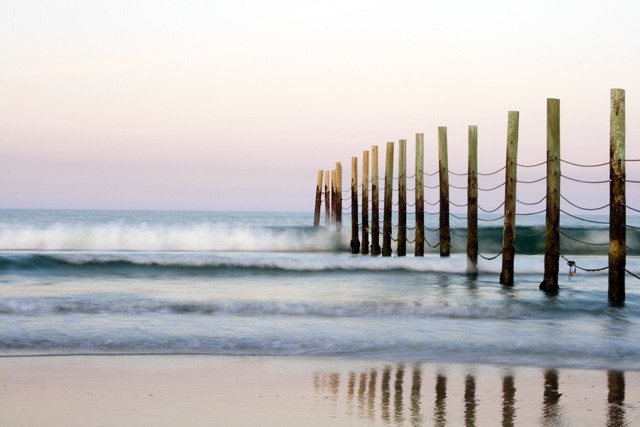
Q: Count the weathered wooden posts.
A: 15